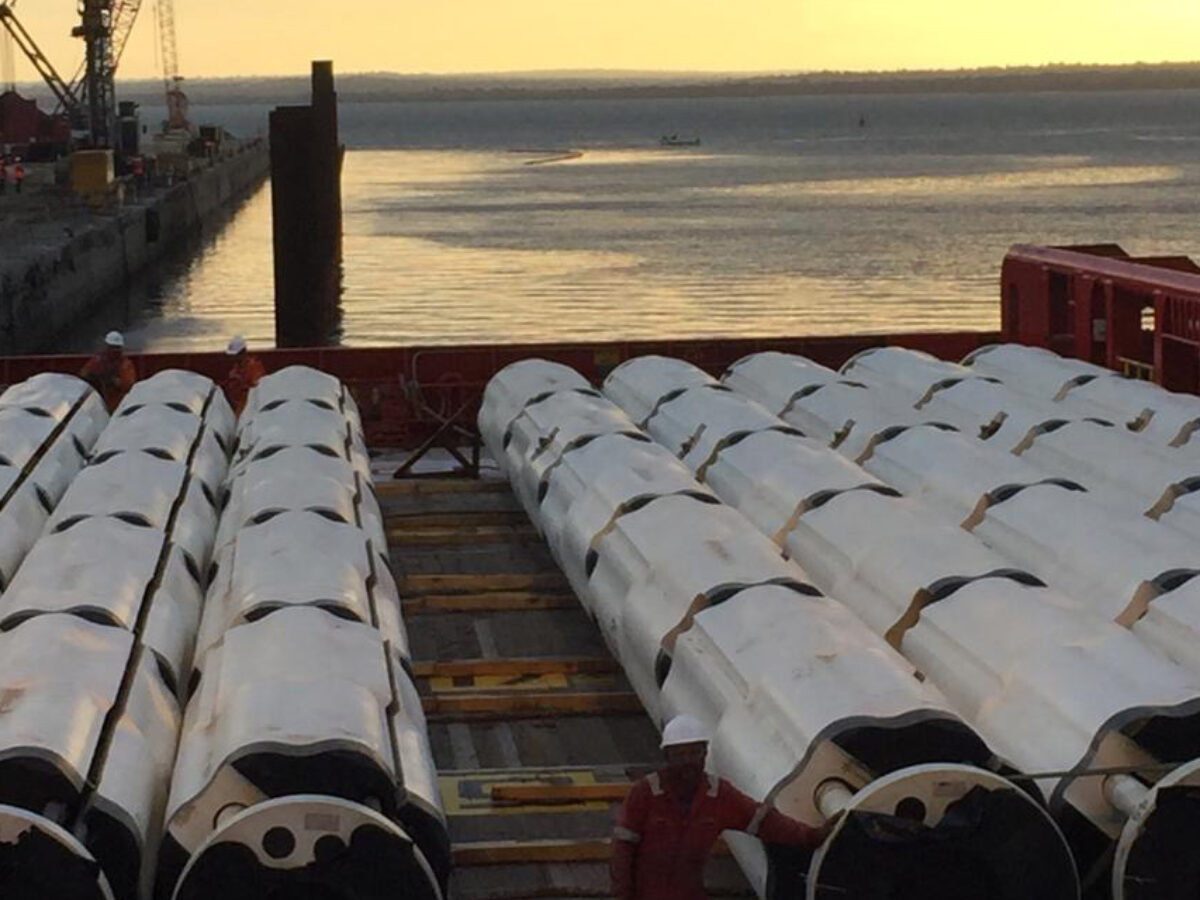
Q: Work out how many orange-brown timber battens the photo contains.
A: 9